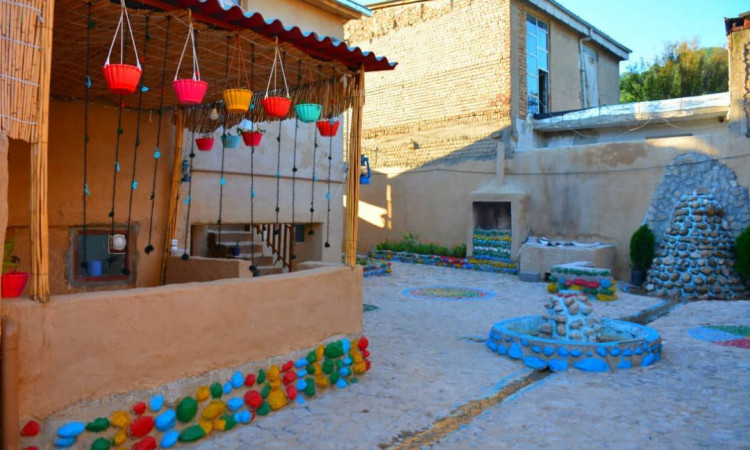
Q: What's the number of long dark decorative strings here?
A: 11